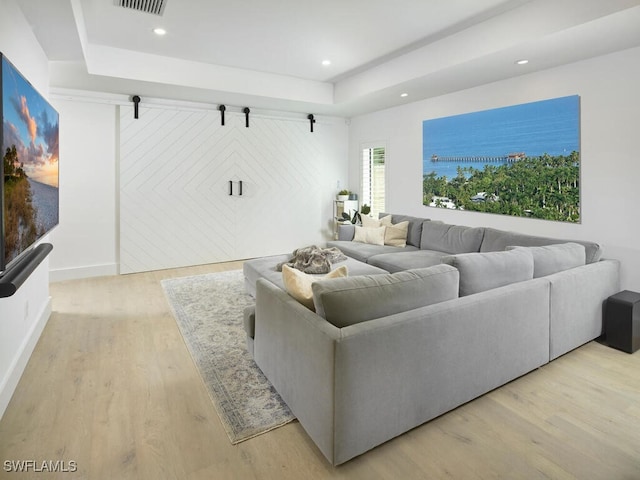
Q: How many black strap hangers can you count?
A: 4